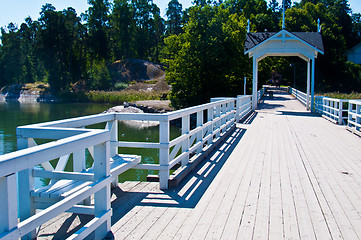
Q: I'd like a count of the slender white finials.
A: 3